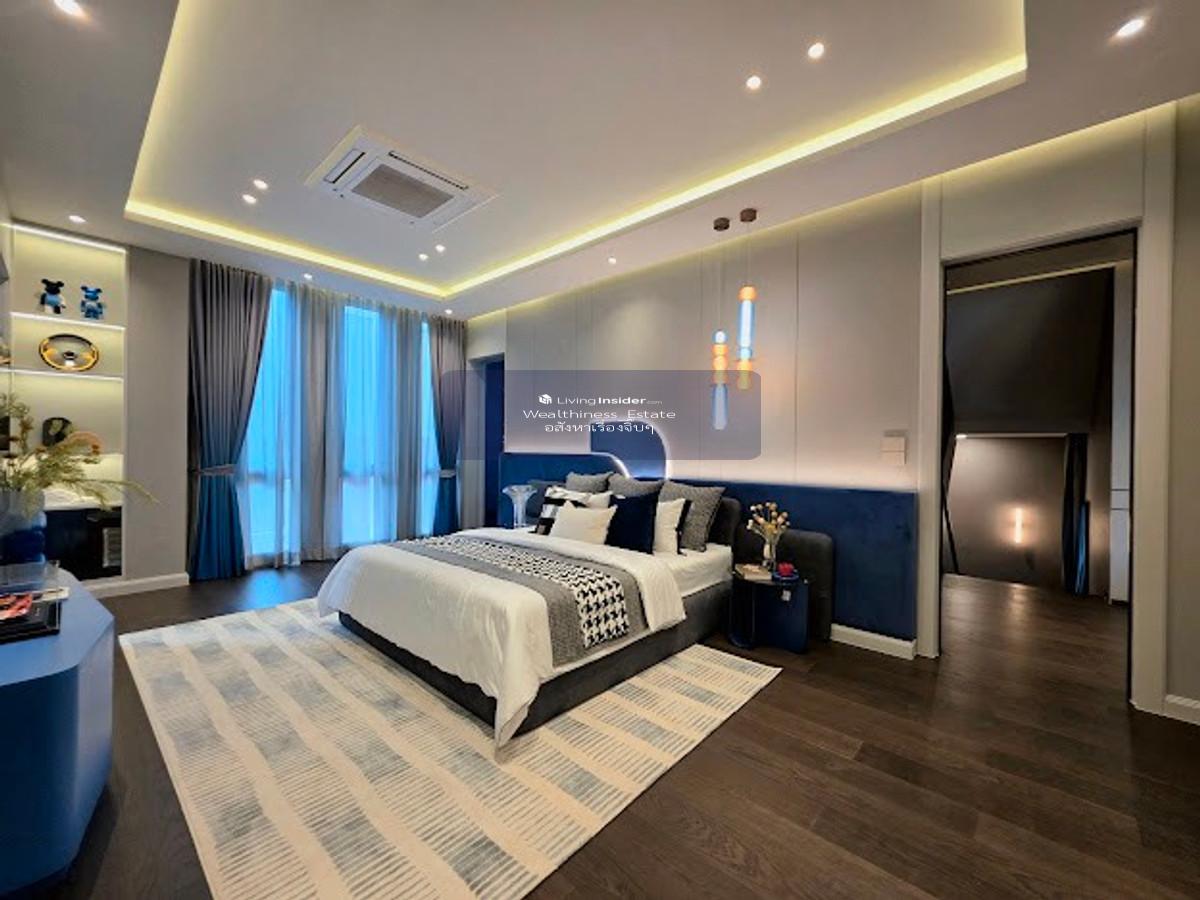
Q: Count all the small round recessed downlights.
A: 12